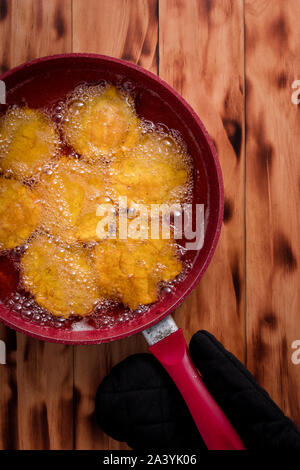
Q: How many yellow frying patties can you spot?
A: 7